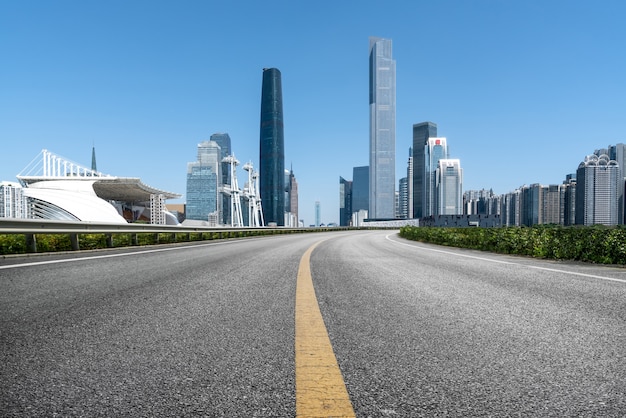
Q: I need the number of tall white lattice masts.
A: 3